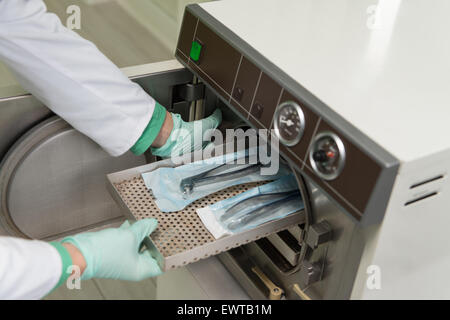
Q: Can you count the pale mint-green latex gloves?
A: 2